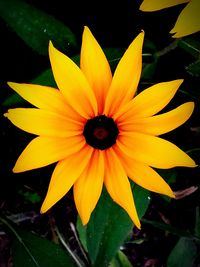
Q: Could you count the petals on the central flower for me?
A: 13